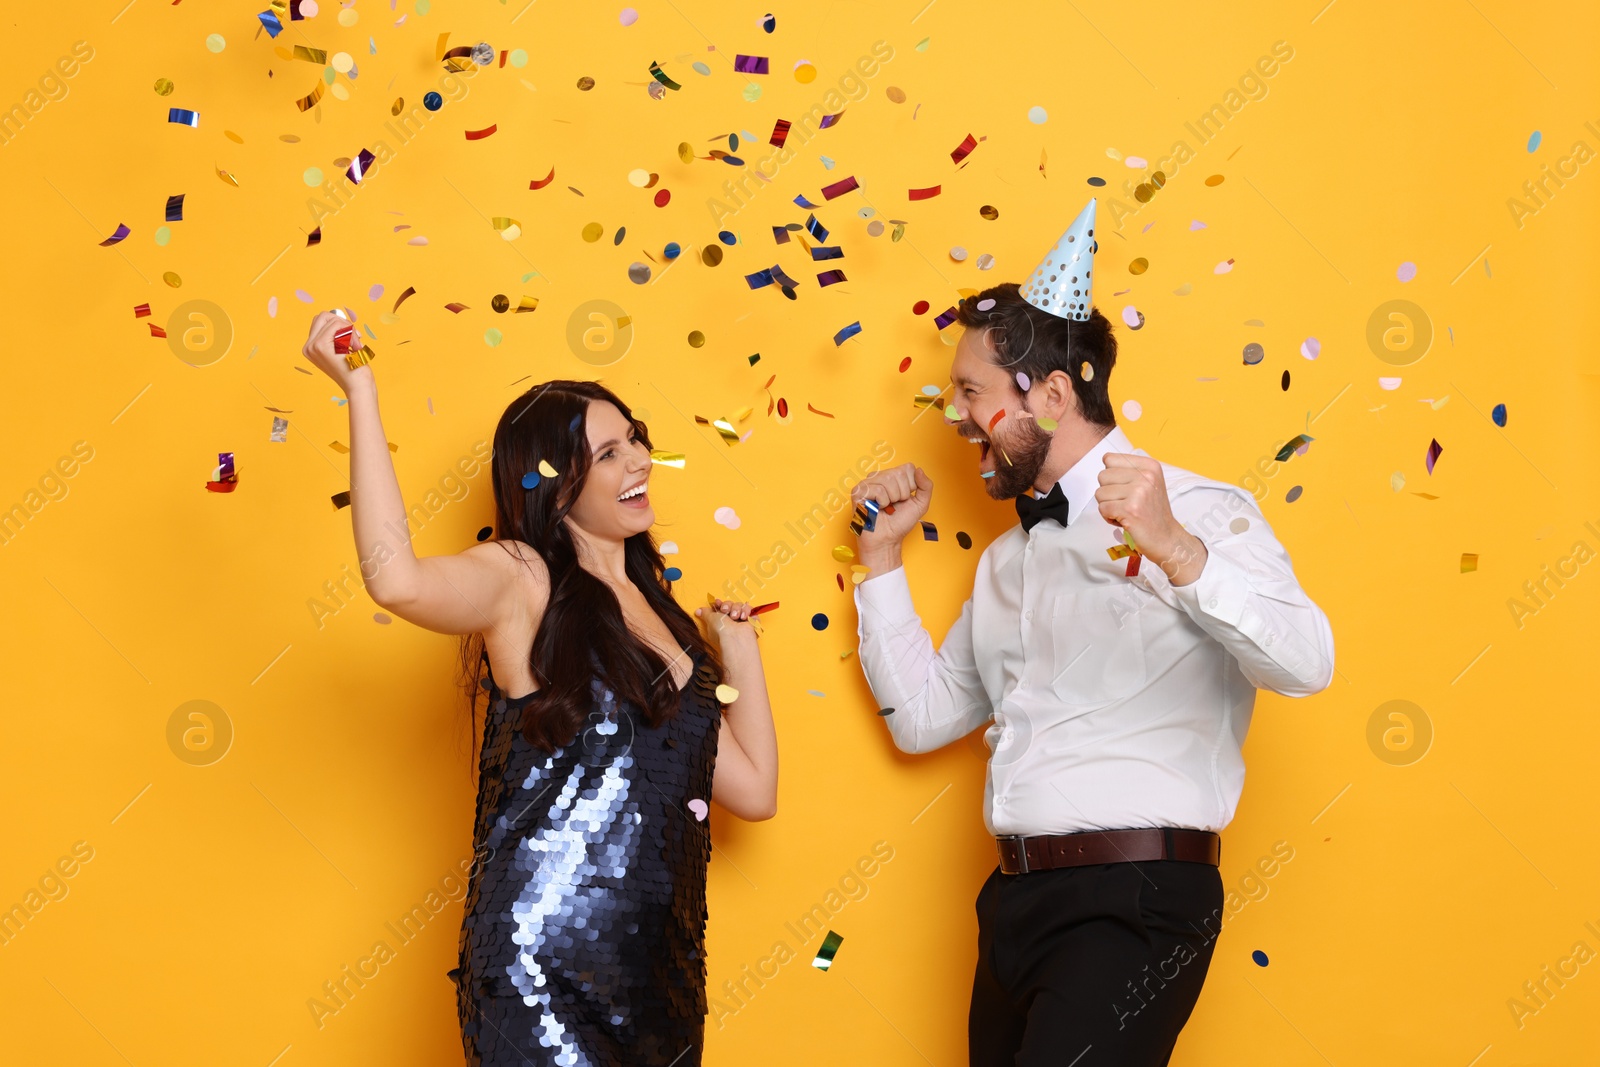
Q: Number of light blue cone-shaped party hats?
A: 1